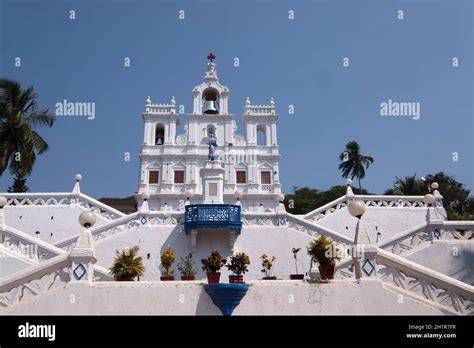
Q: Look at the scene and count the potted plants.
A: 8